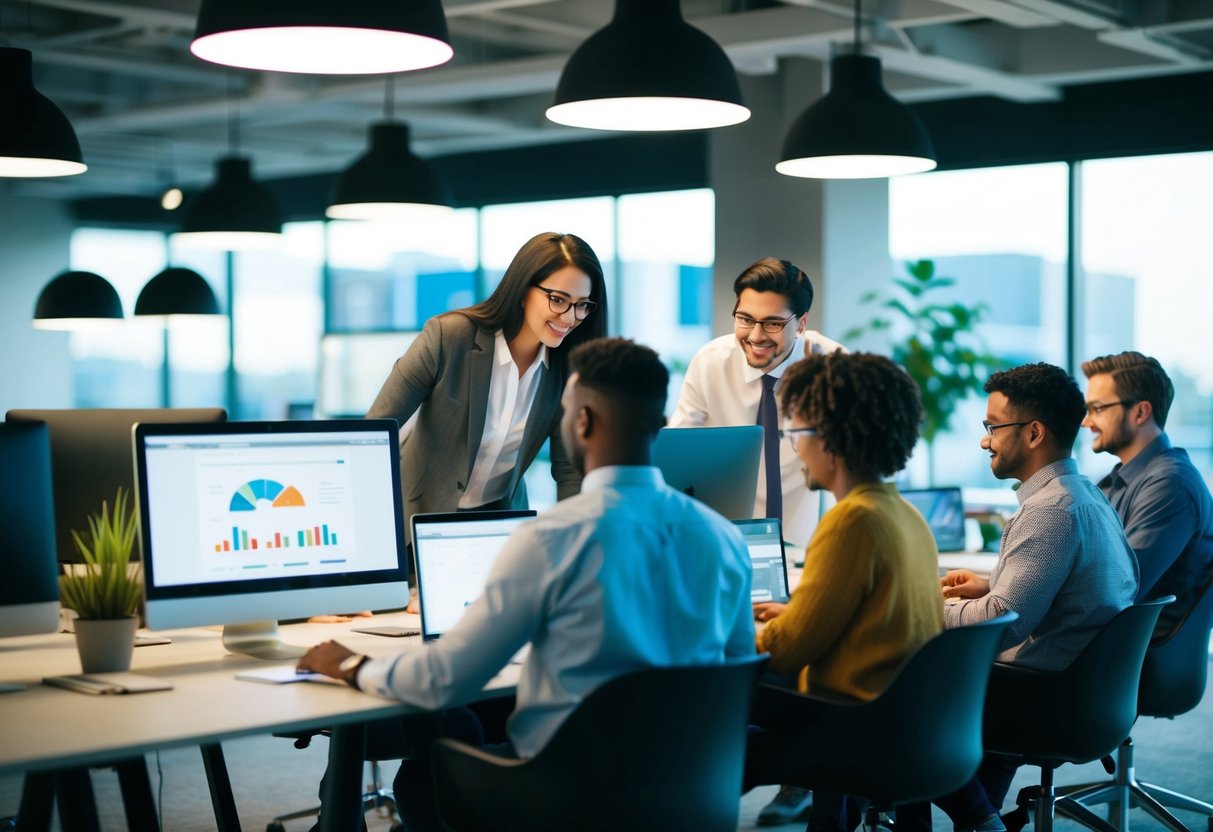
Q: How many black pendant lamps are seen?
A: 8